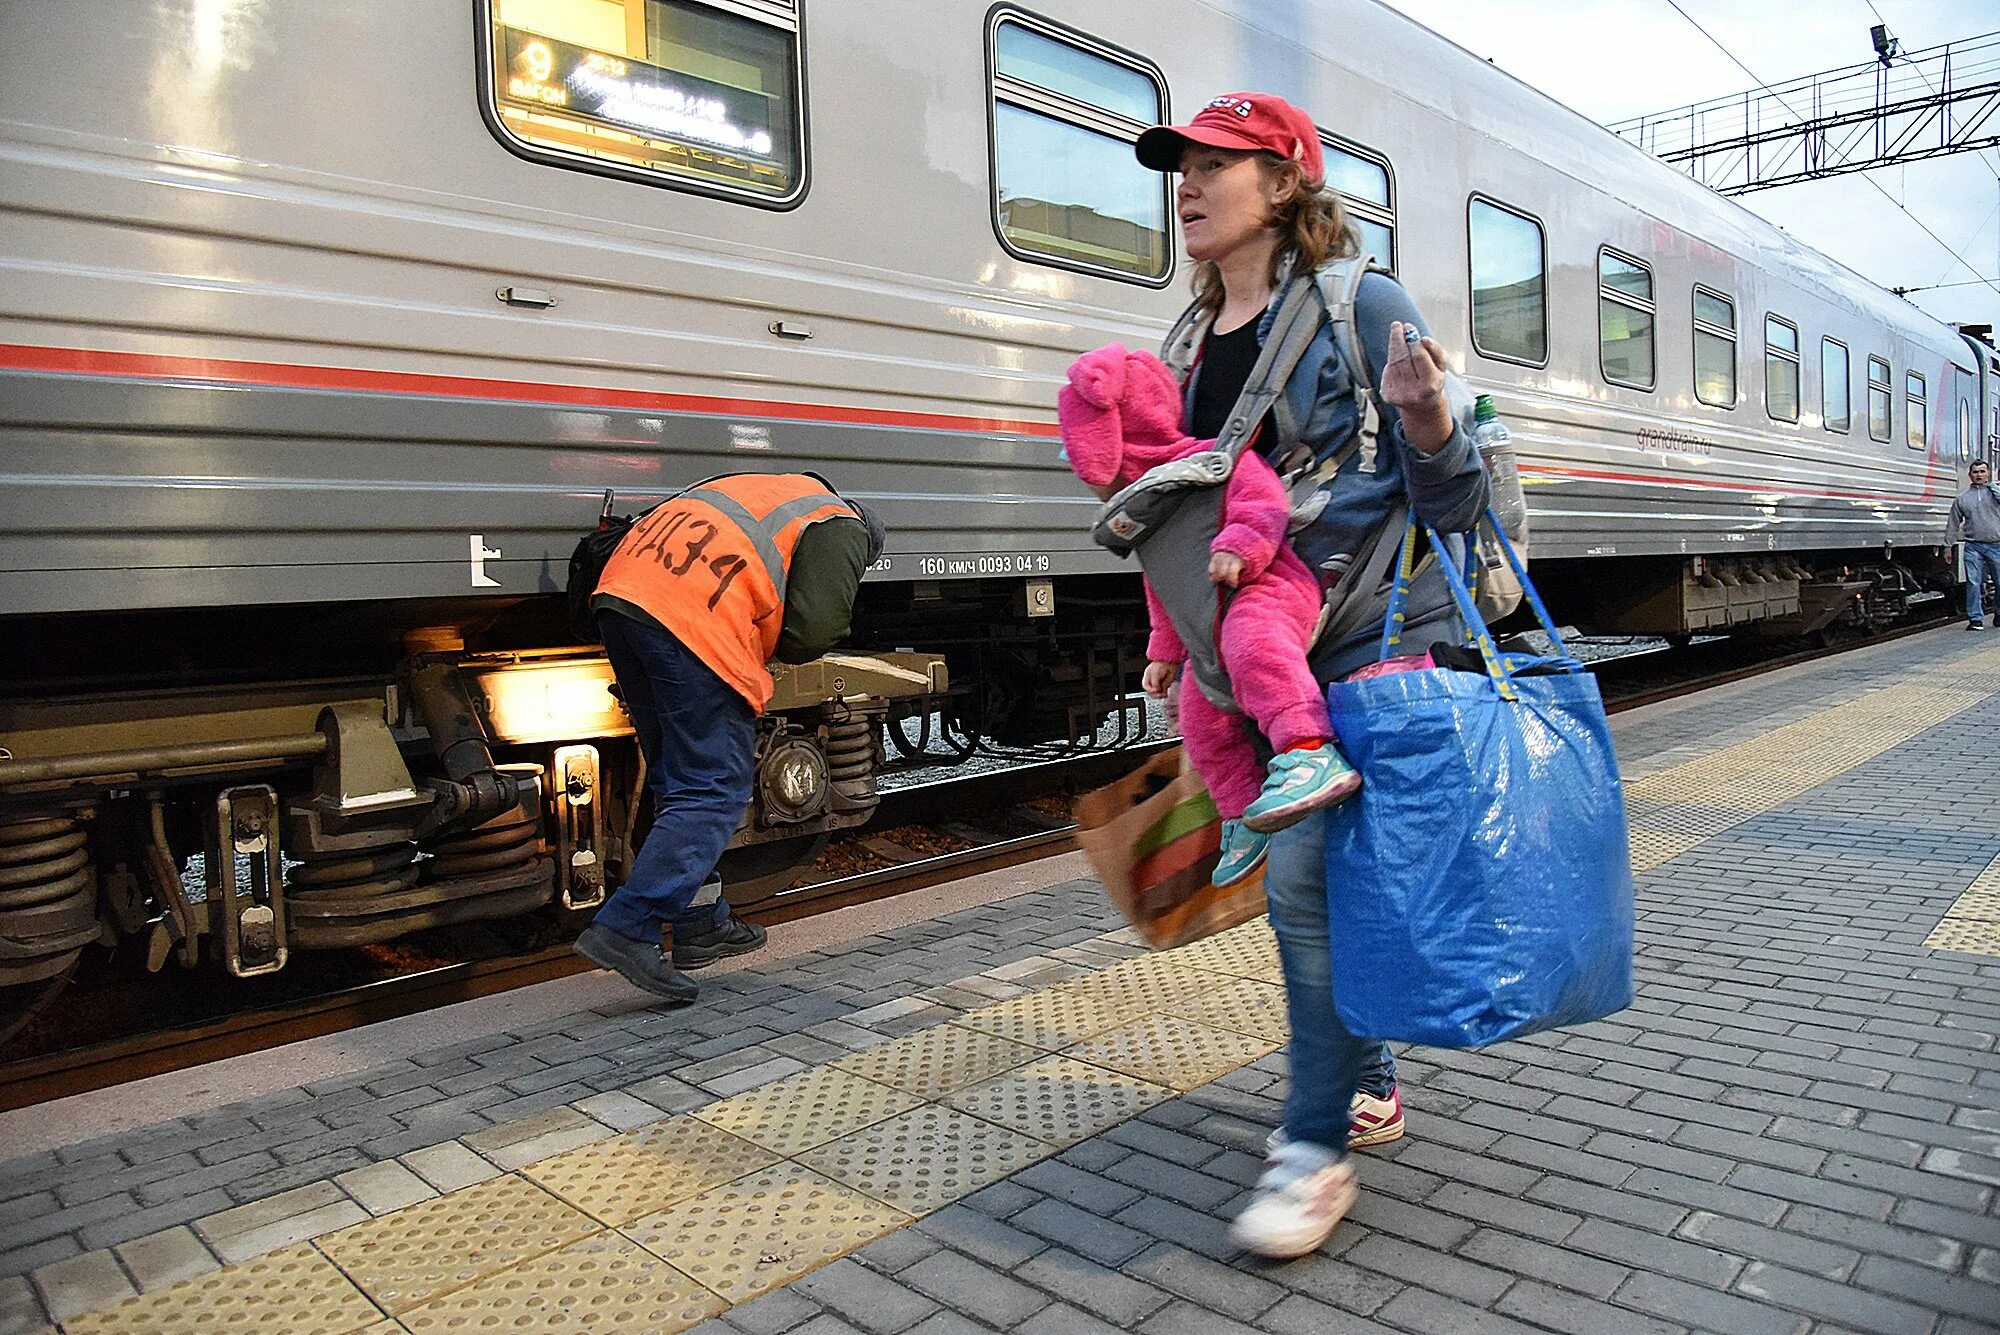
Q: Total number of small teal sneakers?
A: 2